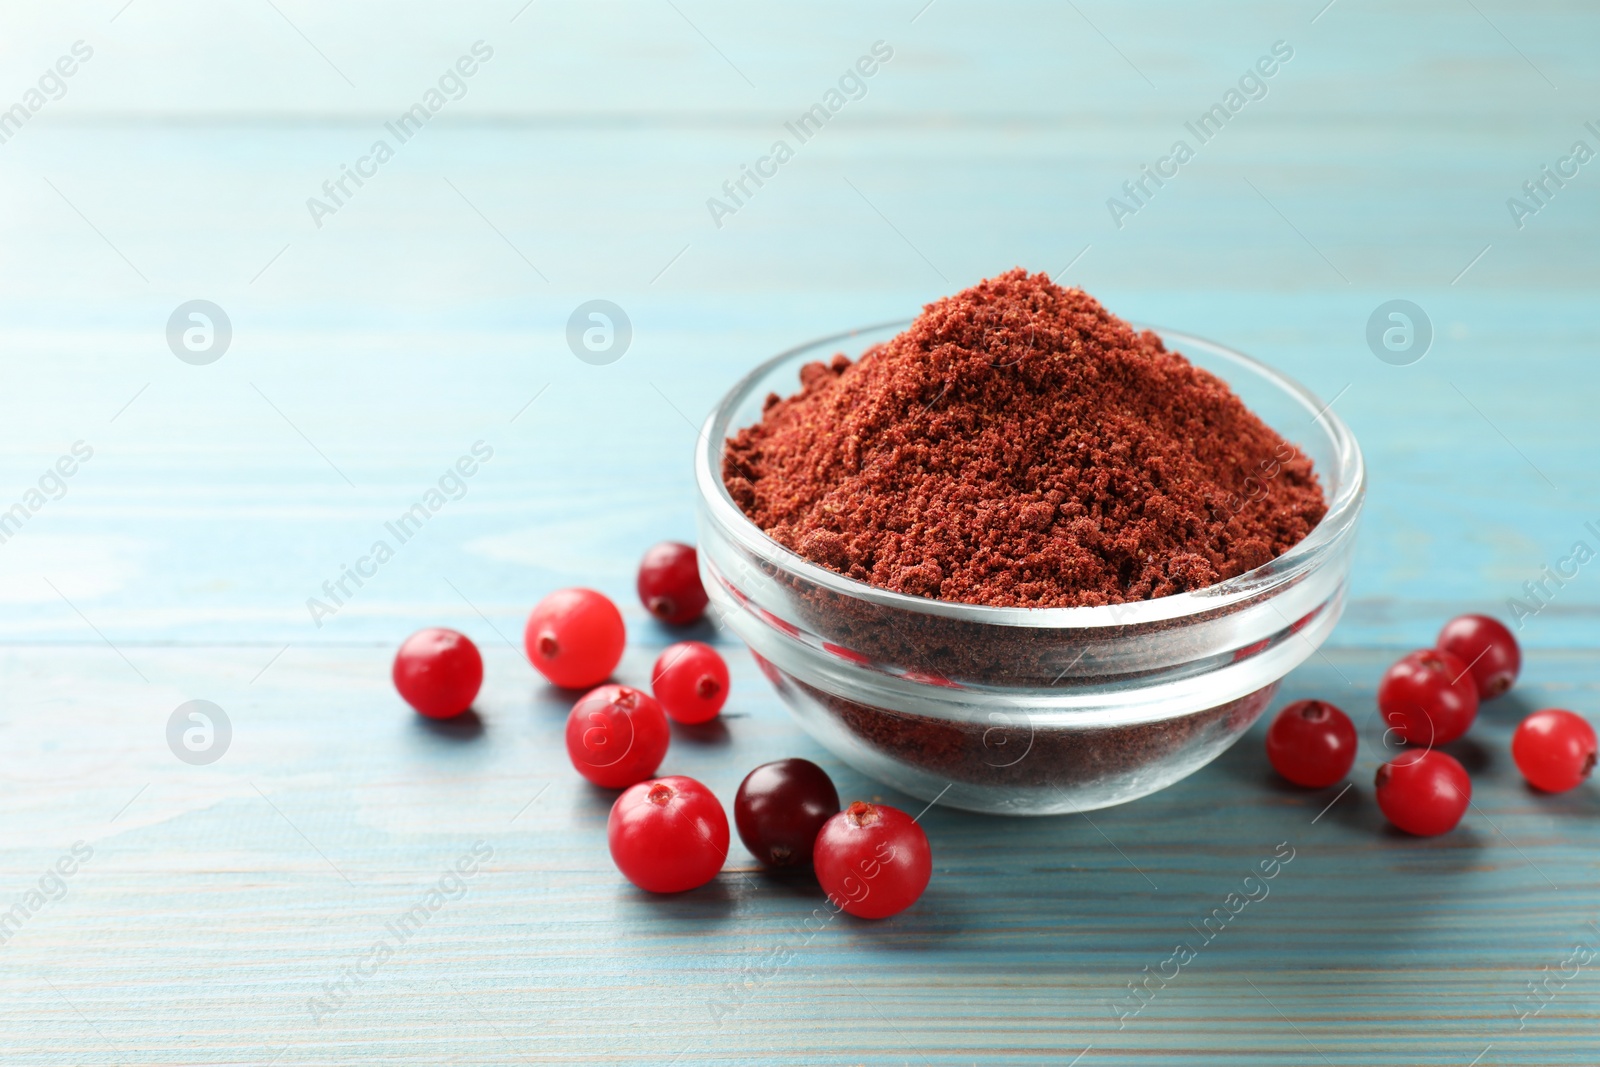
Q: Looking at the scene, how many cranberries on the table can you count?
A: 13